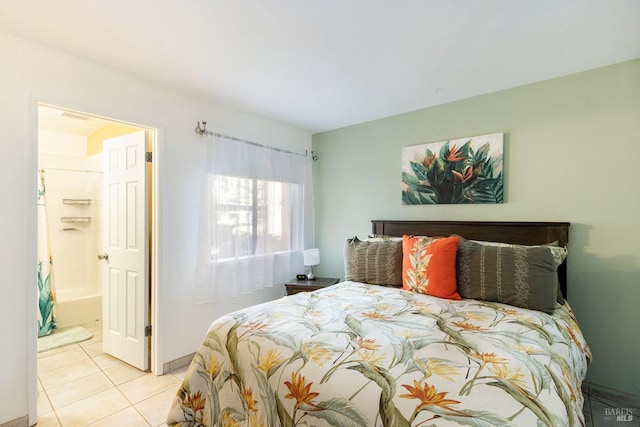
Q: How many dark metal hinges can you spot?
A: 2